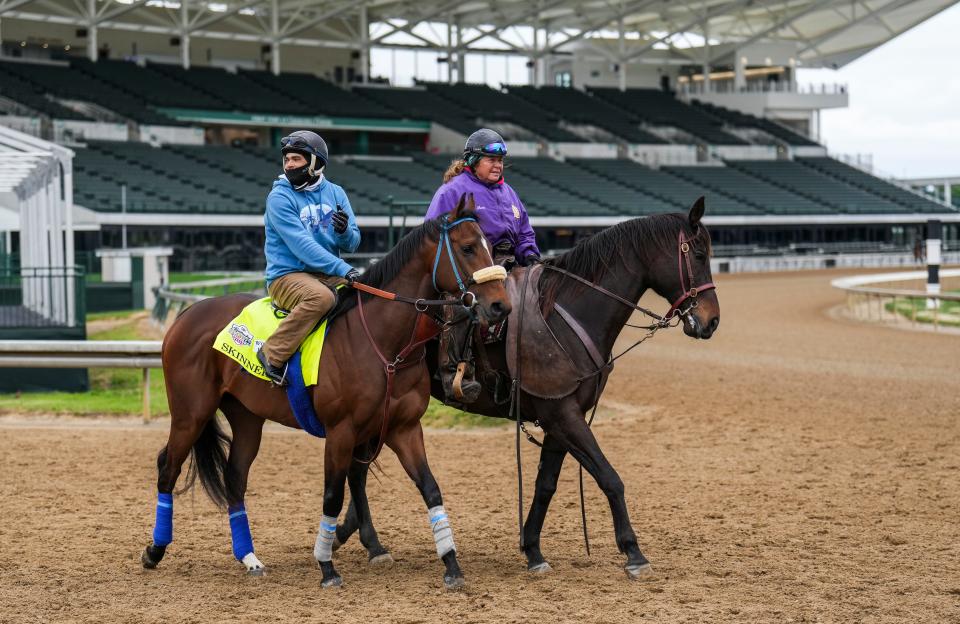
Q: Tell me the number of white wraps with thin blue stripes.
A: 2